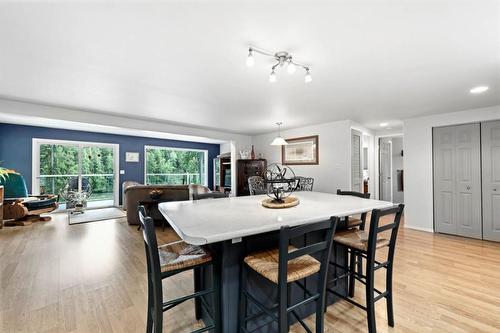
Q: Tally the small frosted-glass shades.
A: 4